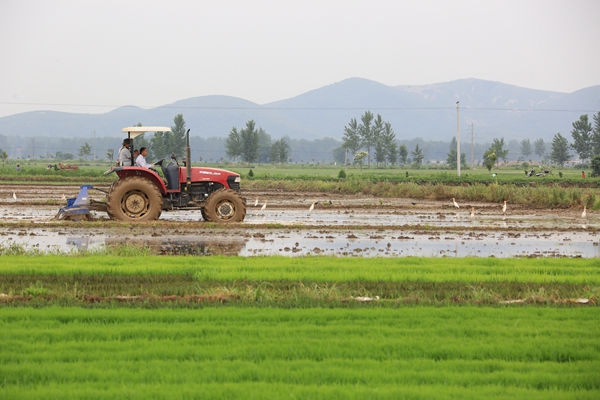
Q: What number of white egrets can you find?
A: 9